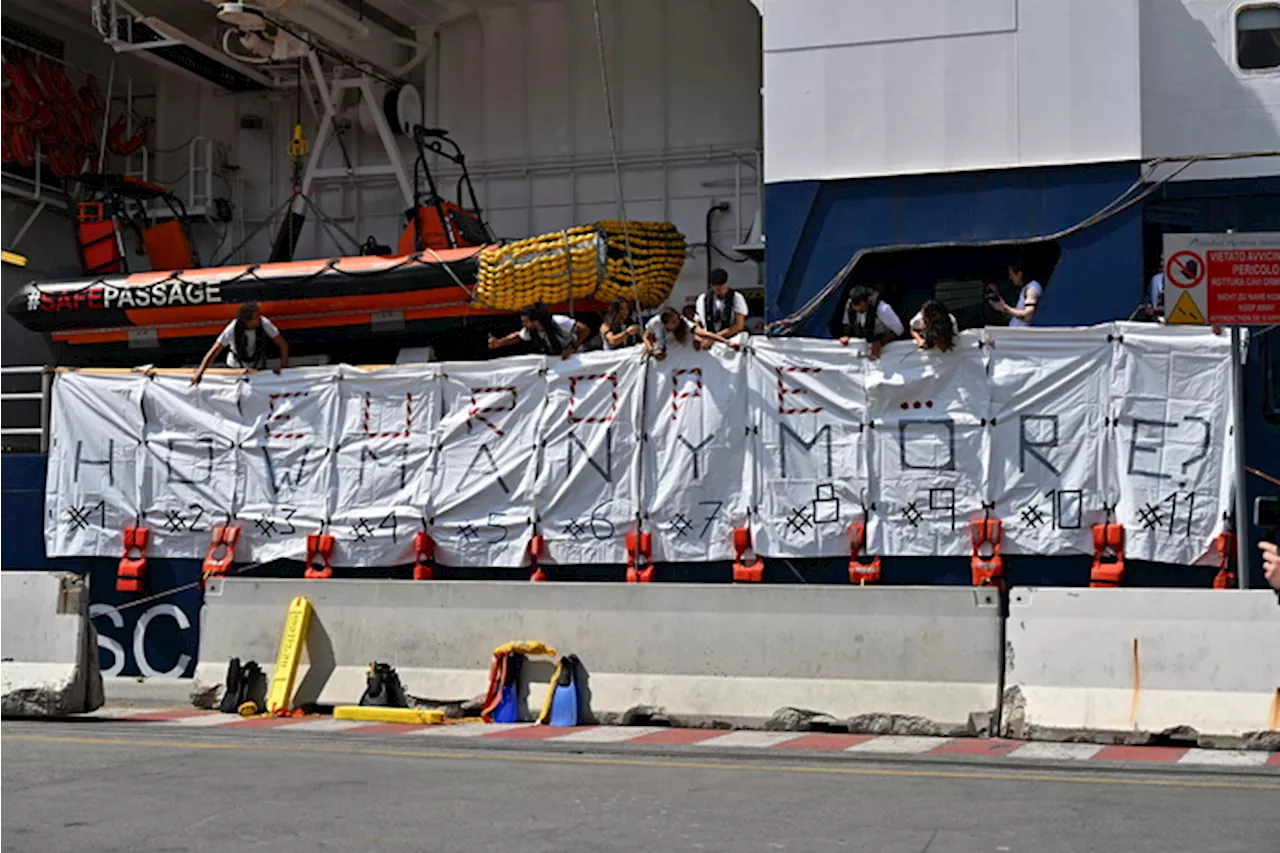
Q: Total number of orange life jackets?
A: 11